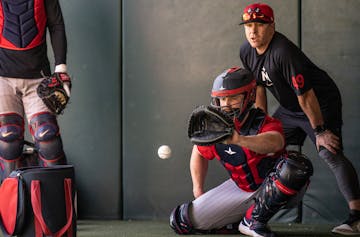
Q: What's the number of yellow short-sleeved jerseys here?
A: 0